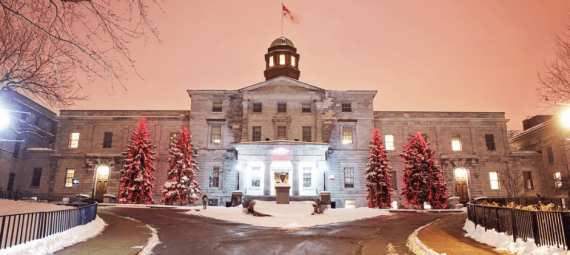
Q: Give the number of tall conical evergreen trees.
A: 4